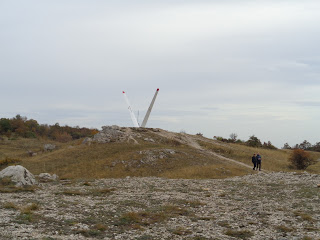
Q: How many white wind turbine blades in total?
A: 2